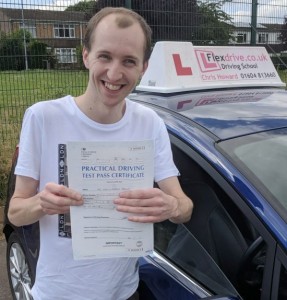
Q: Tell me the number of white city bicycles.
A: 0